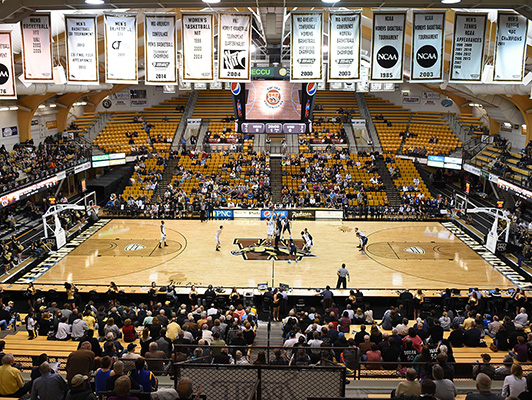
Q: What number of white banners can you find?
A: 13